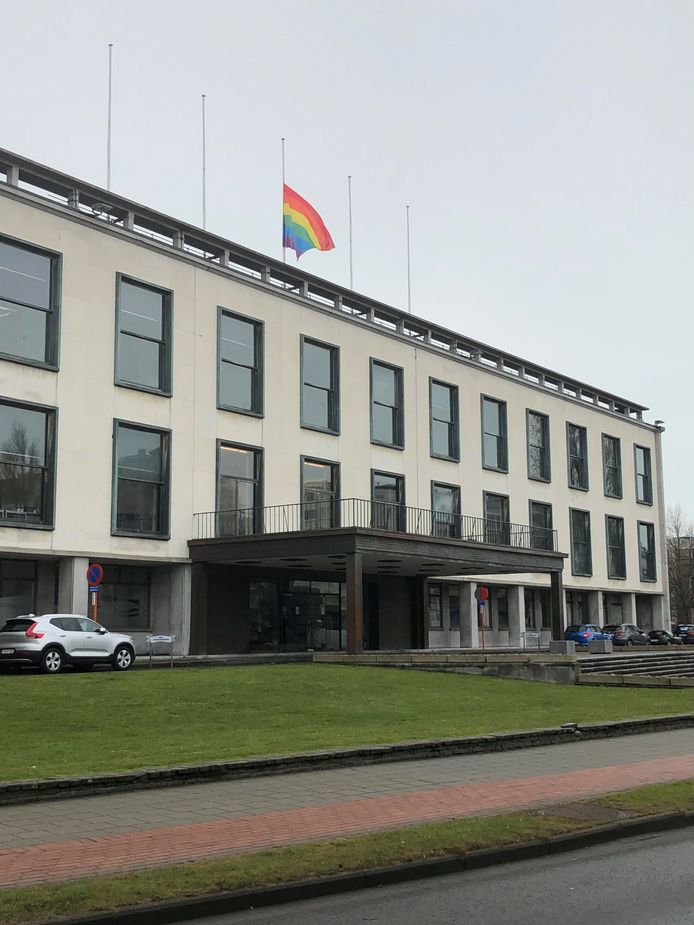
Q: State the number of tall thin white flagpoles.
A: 5